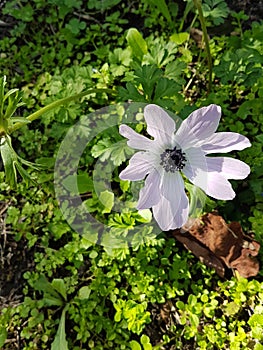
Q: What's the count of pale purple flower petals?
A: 9